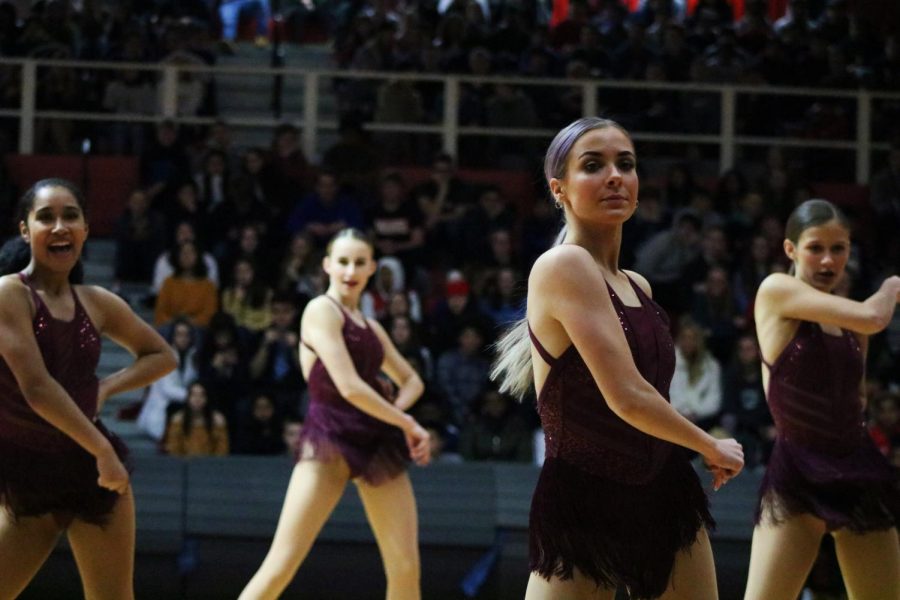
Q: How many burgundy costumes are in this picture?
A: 4